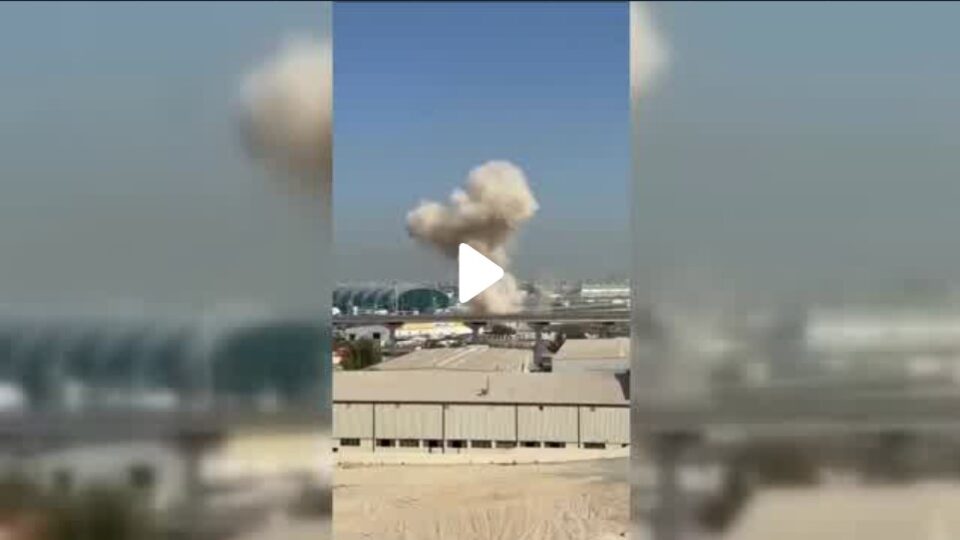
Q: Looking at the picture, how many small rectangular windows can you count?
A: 10